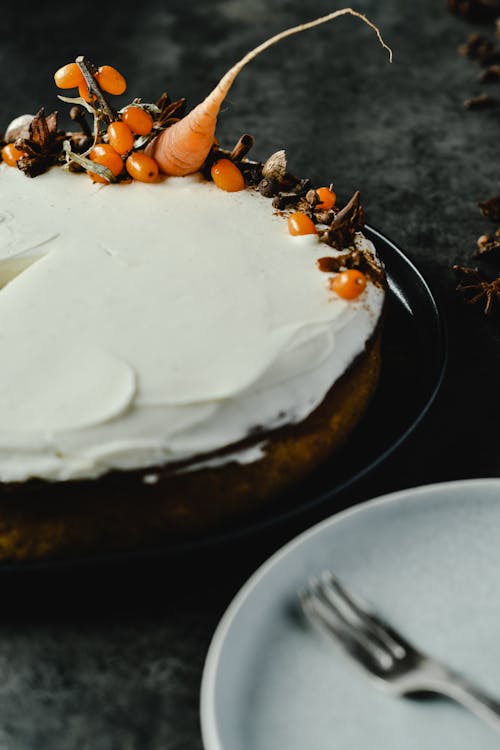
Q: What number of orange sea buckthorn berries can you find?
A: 12